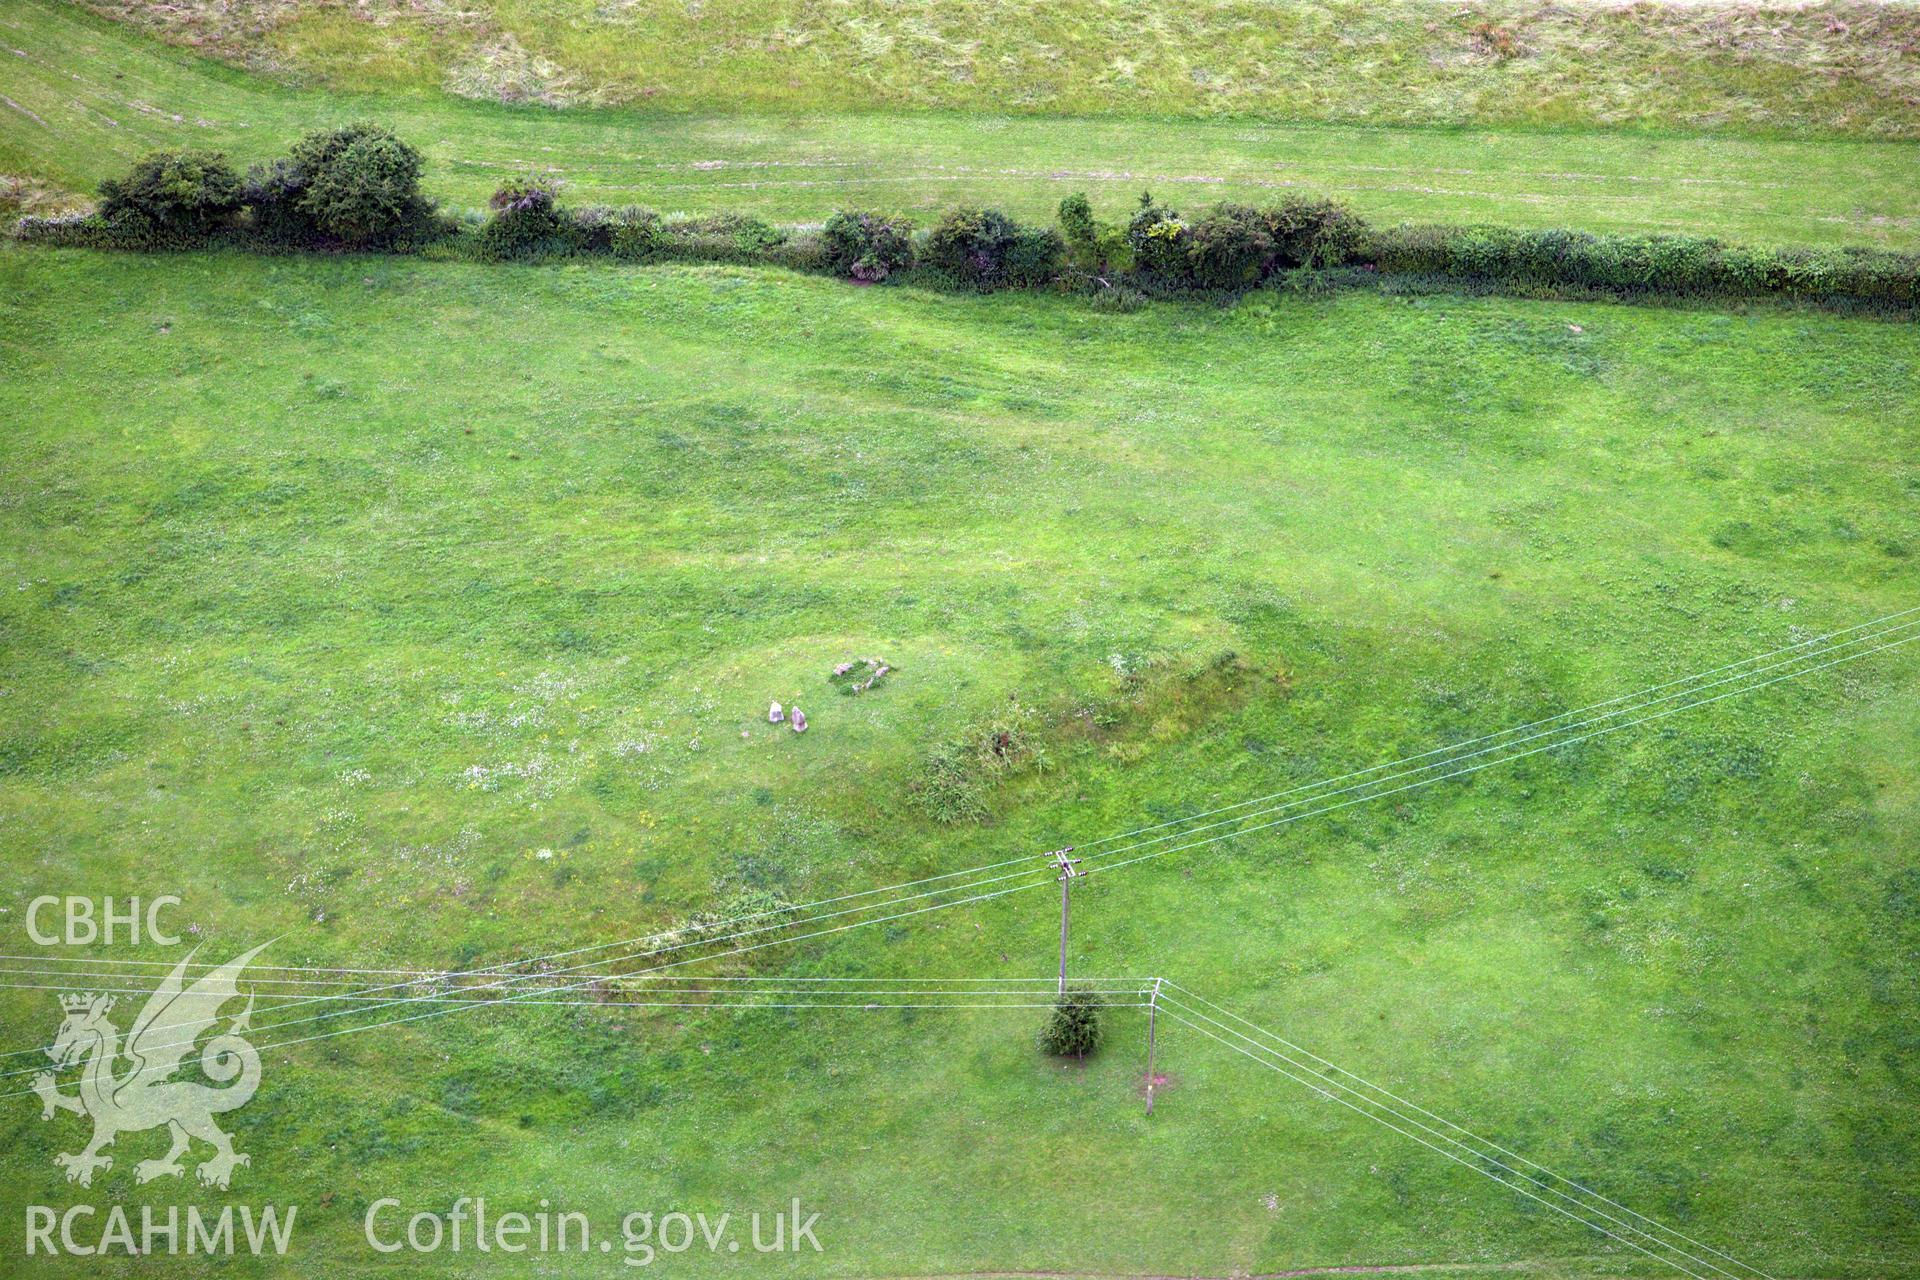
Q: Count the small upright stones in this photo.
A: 2